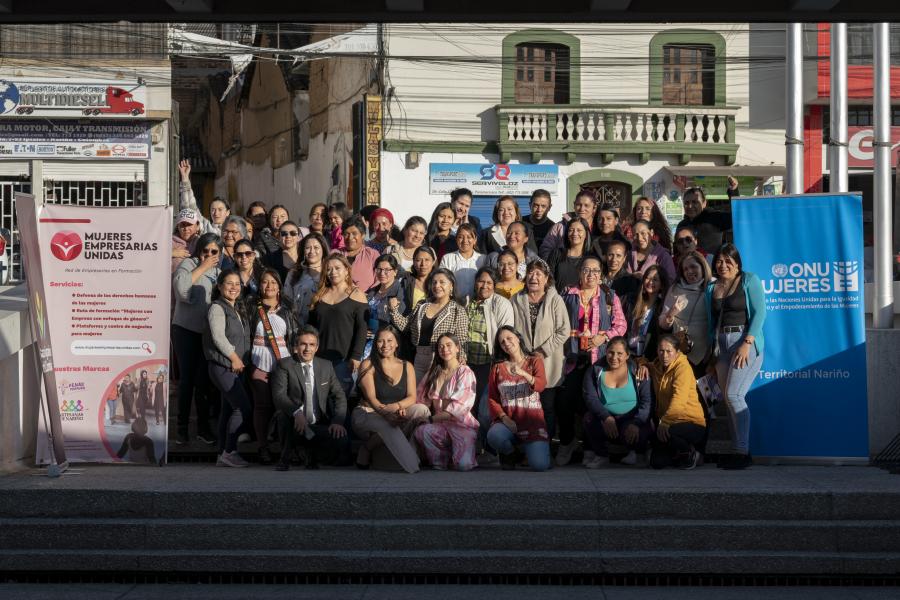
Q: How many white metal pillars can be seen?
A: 3